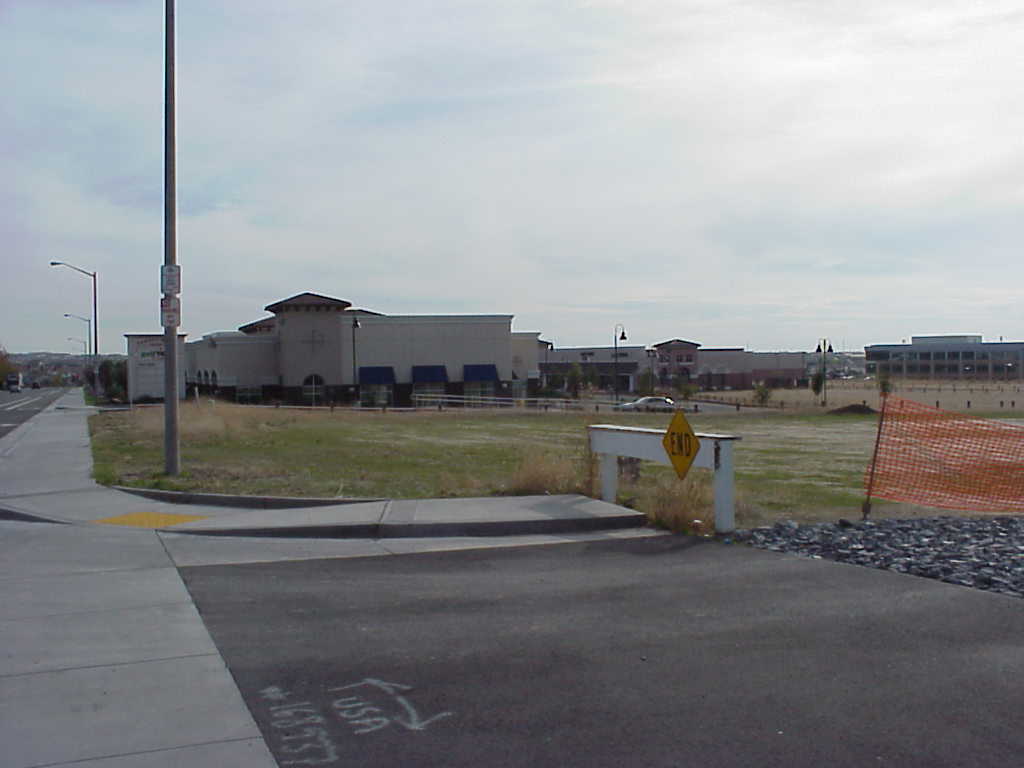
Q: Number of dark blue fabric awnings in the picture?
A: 3